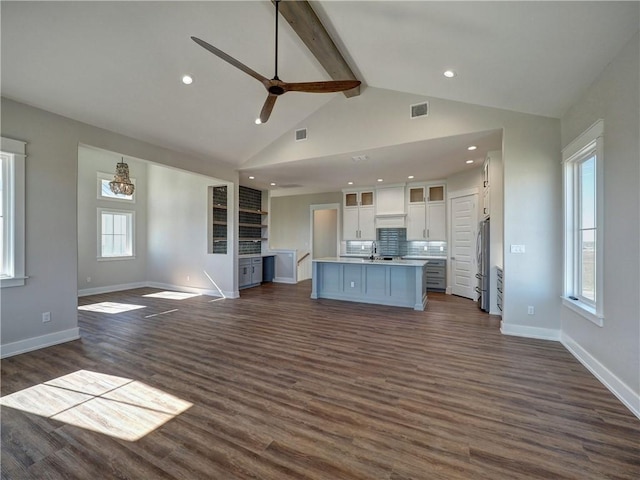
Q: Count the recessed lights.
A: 10